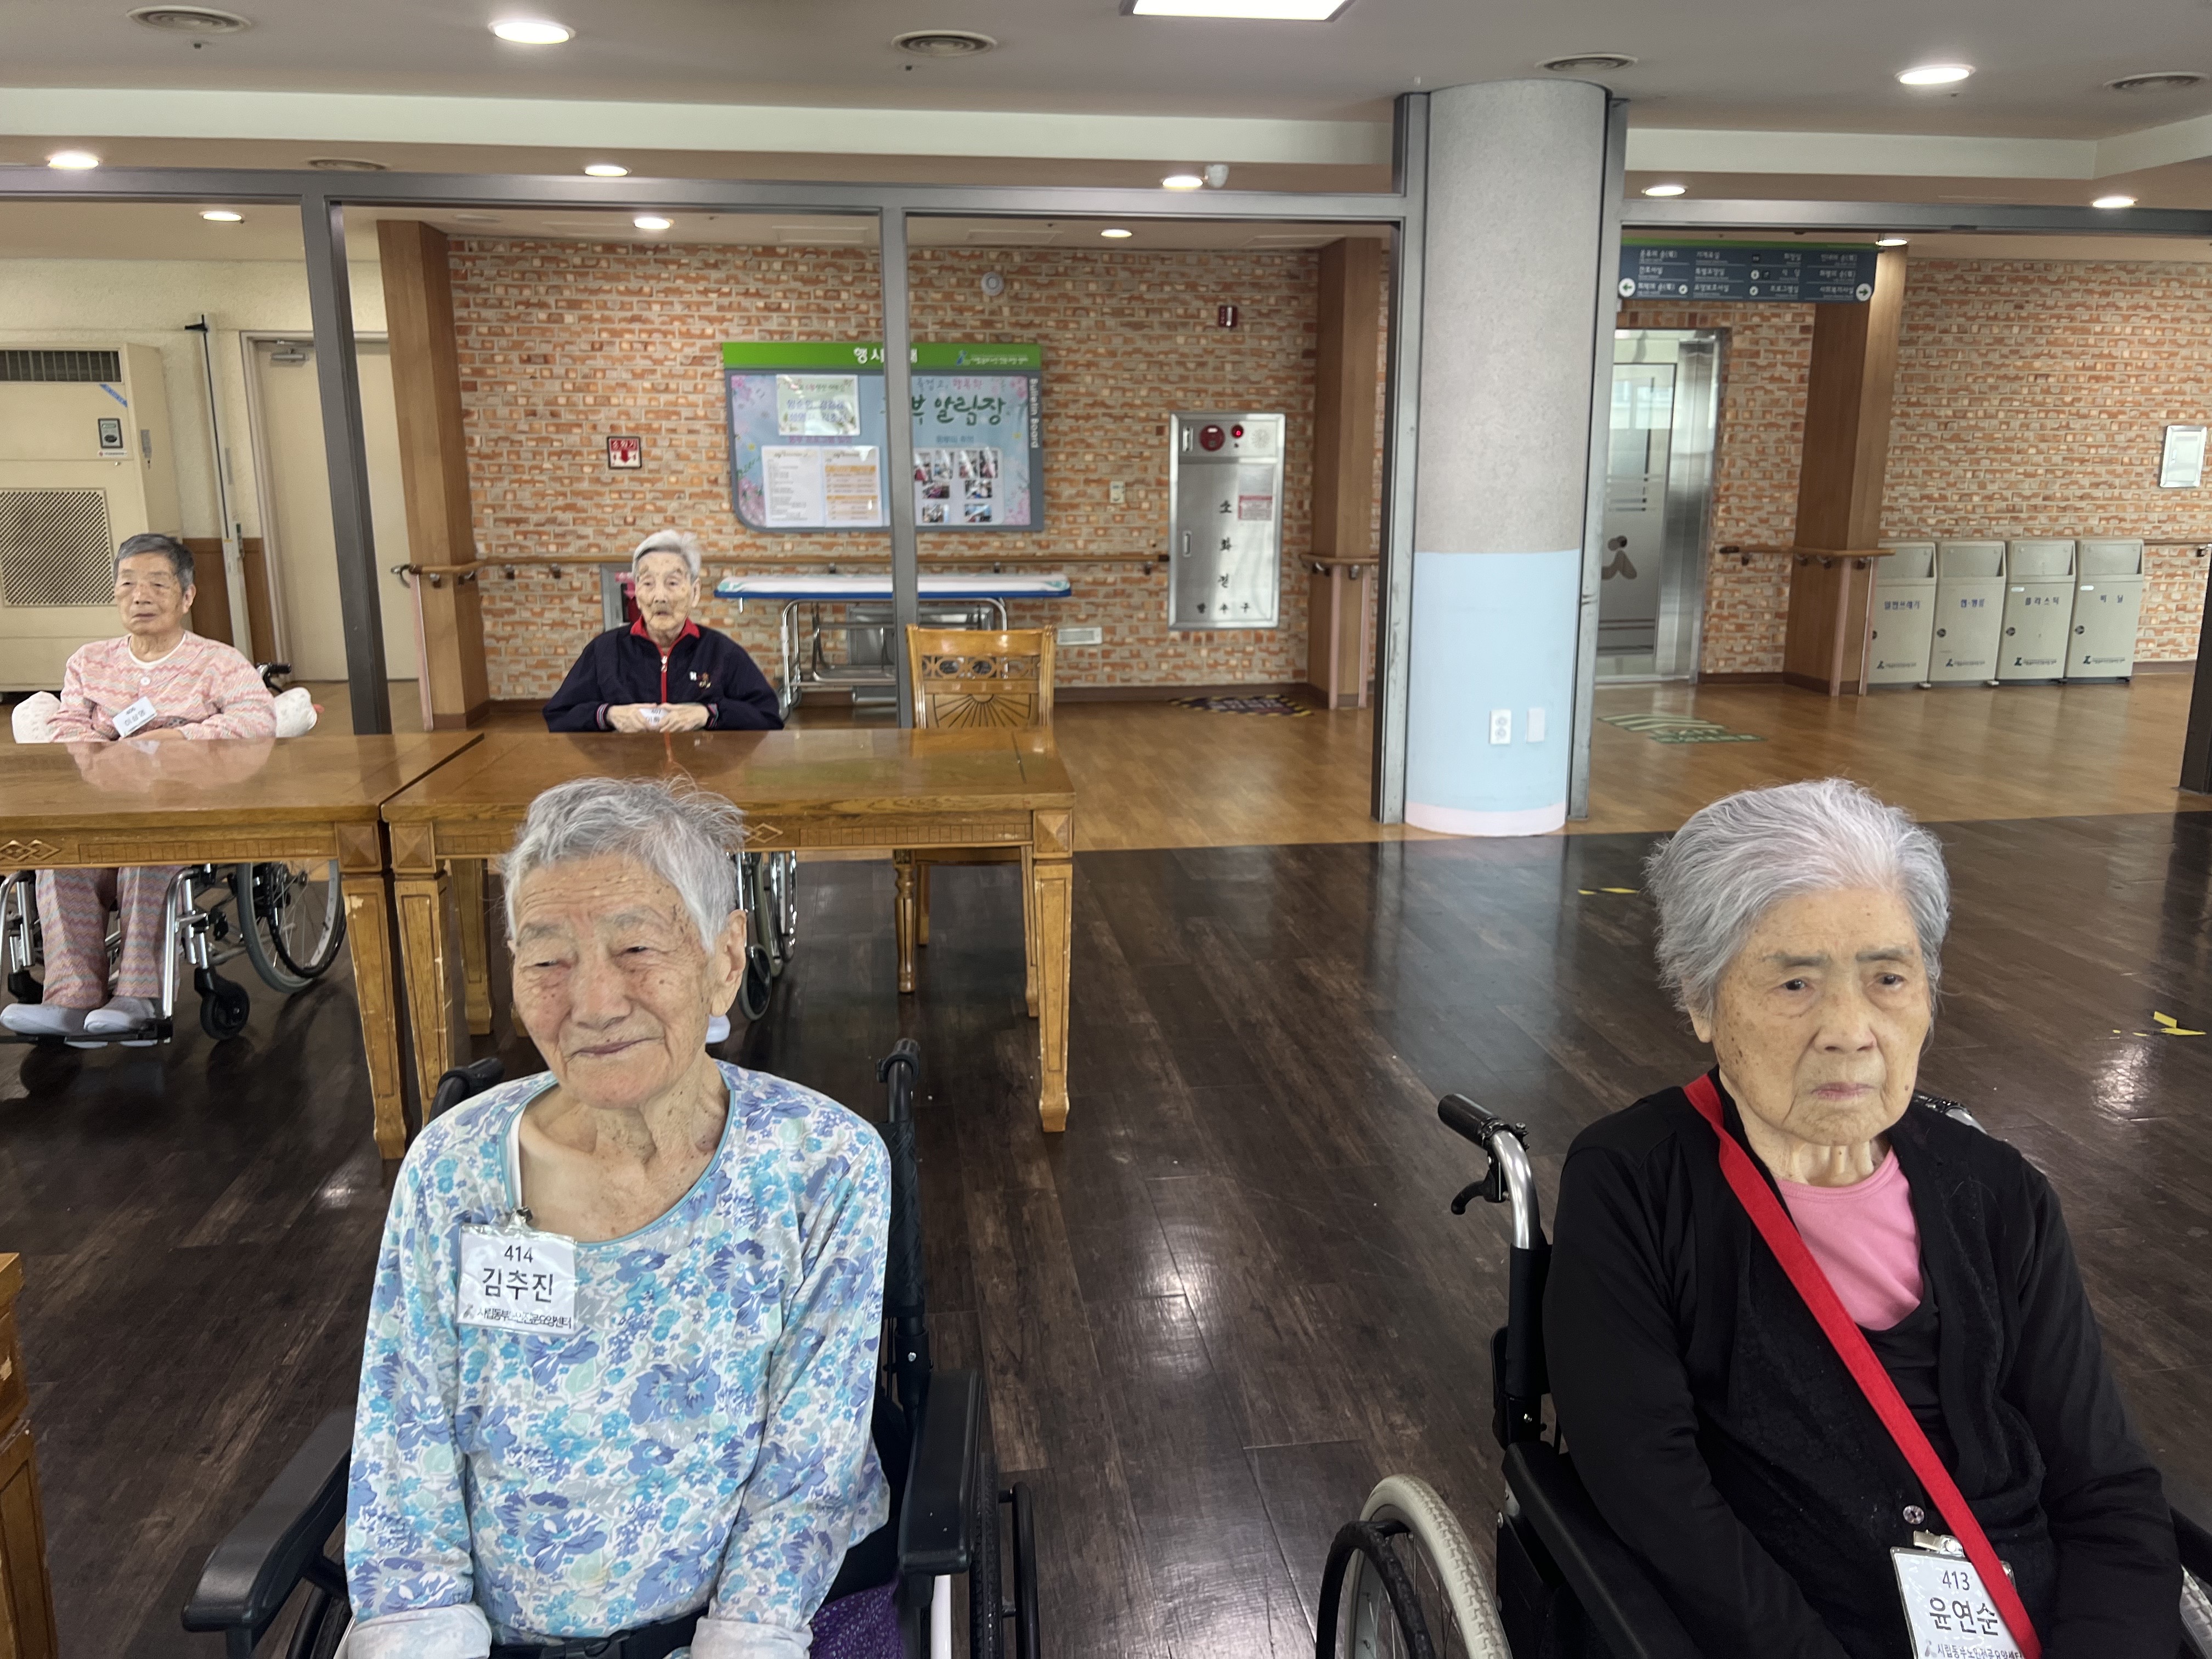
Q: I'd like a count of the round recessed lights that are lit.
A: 11